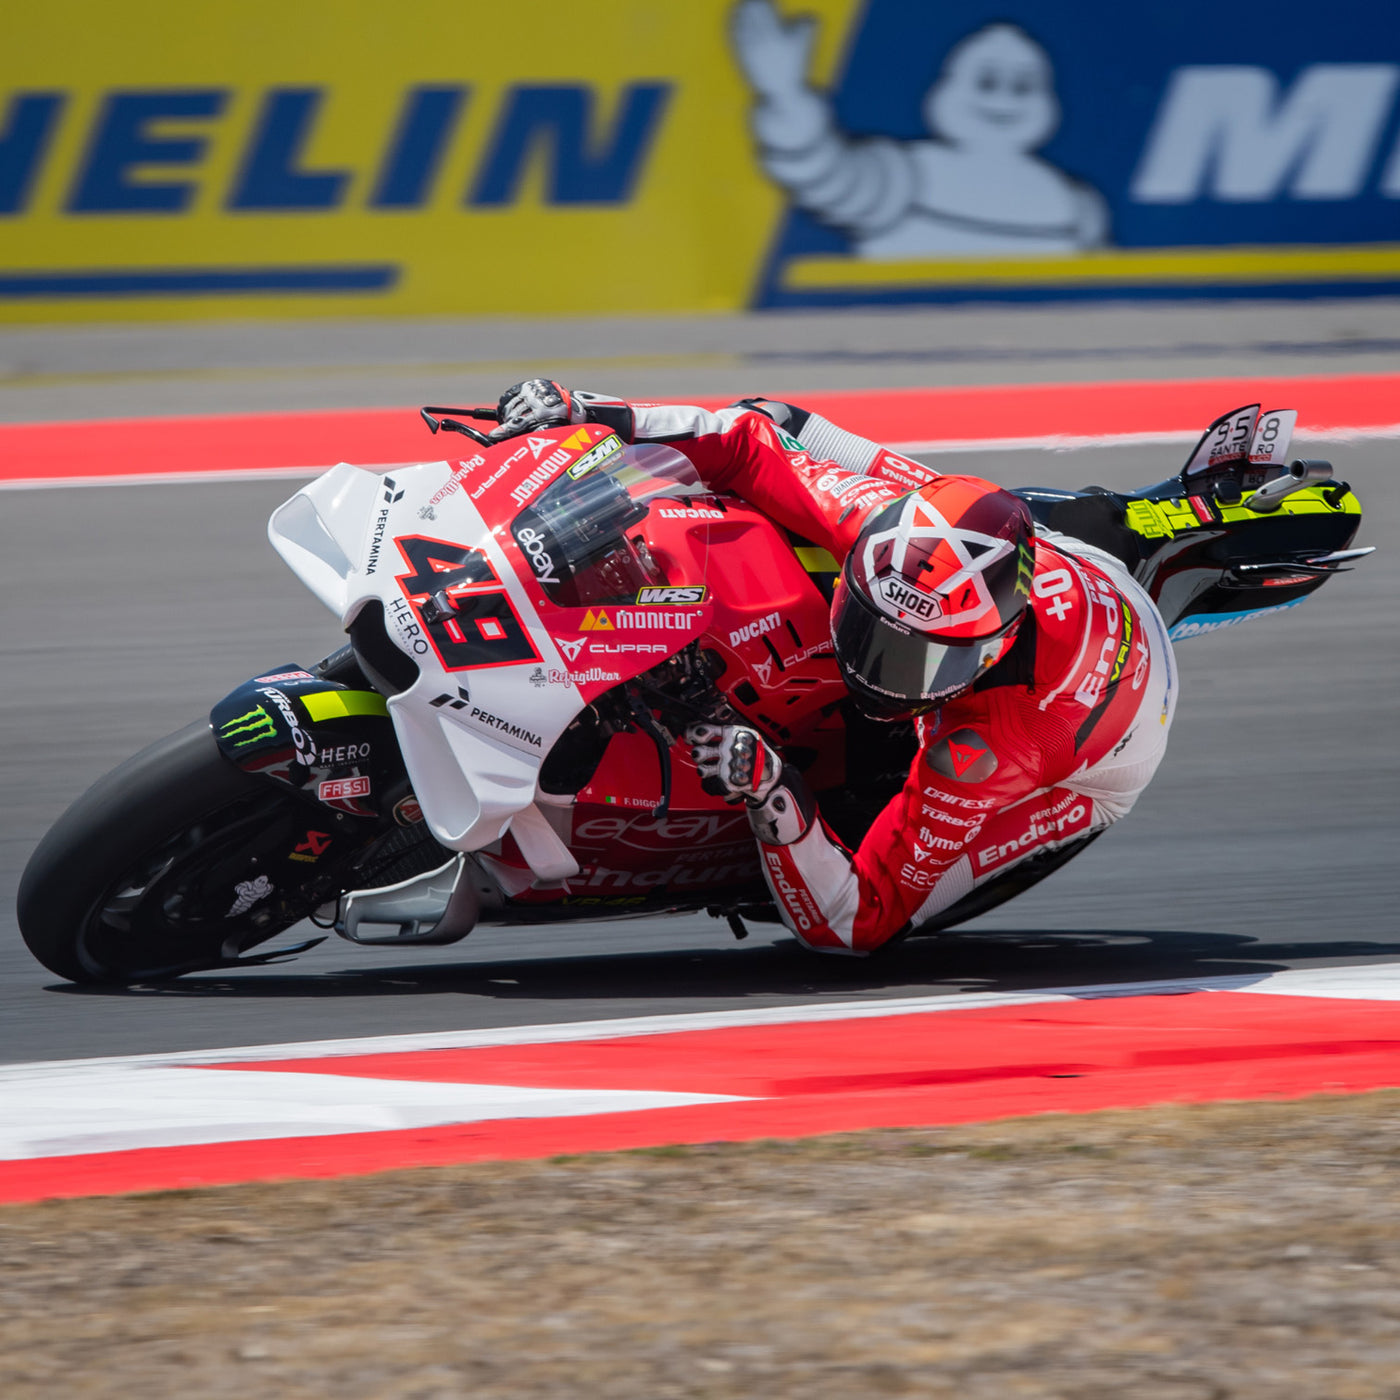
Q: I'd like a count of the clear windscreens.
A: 1